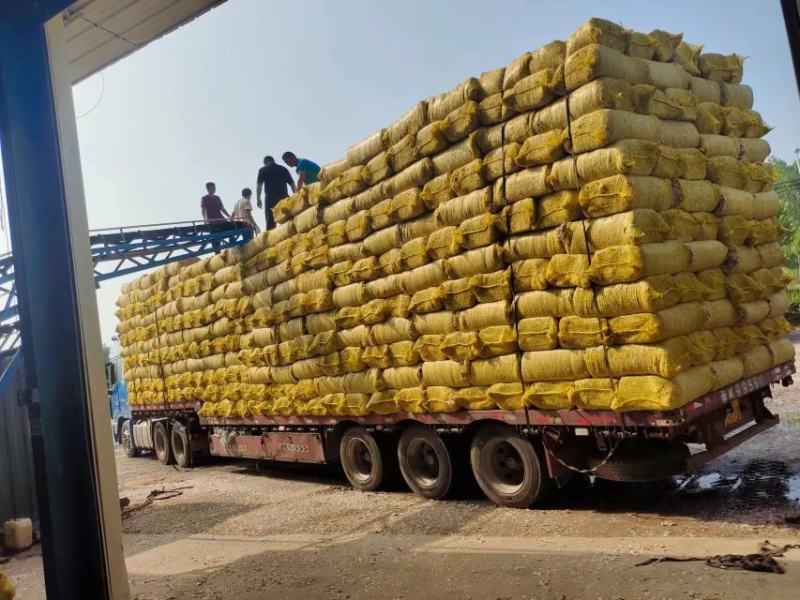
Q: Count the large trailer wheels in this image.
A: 3